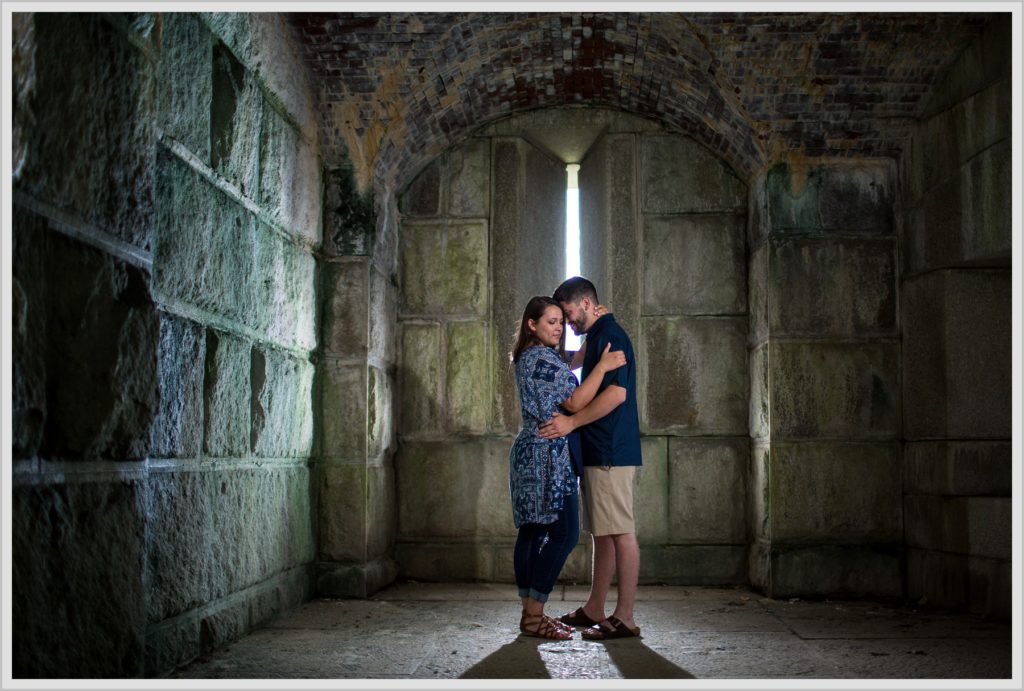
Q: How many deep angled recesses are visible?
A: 1